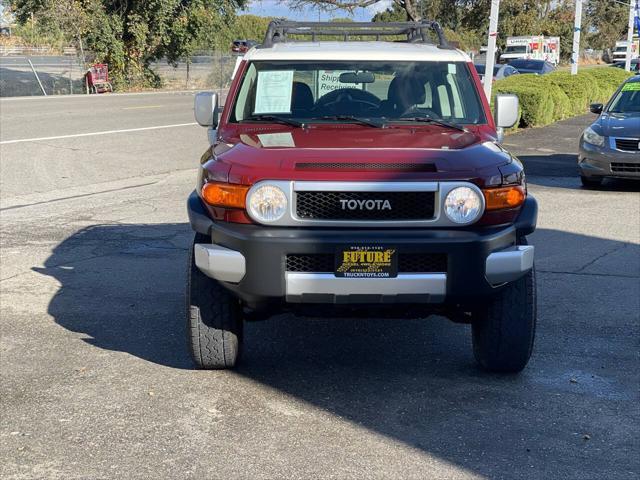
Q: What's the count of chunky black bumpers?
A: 1